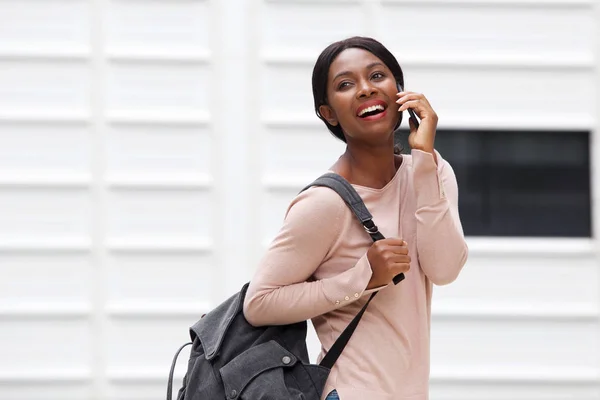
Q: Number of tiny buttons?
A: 3